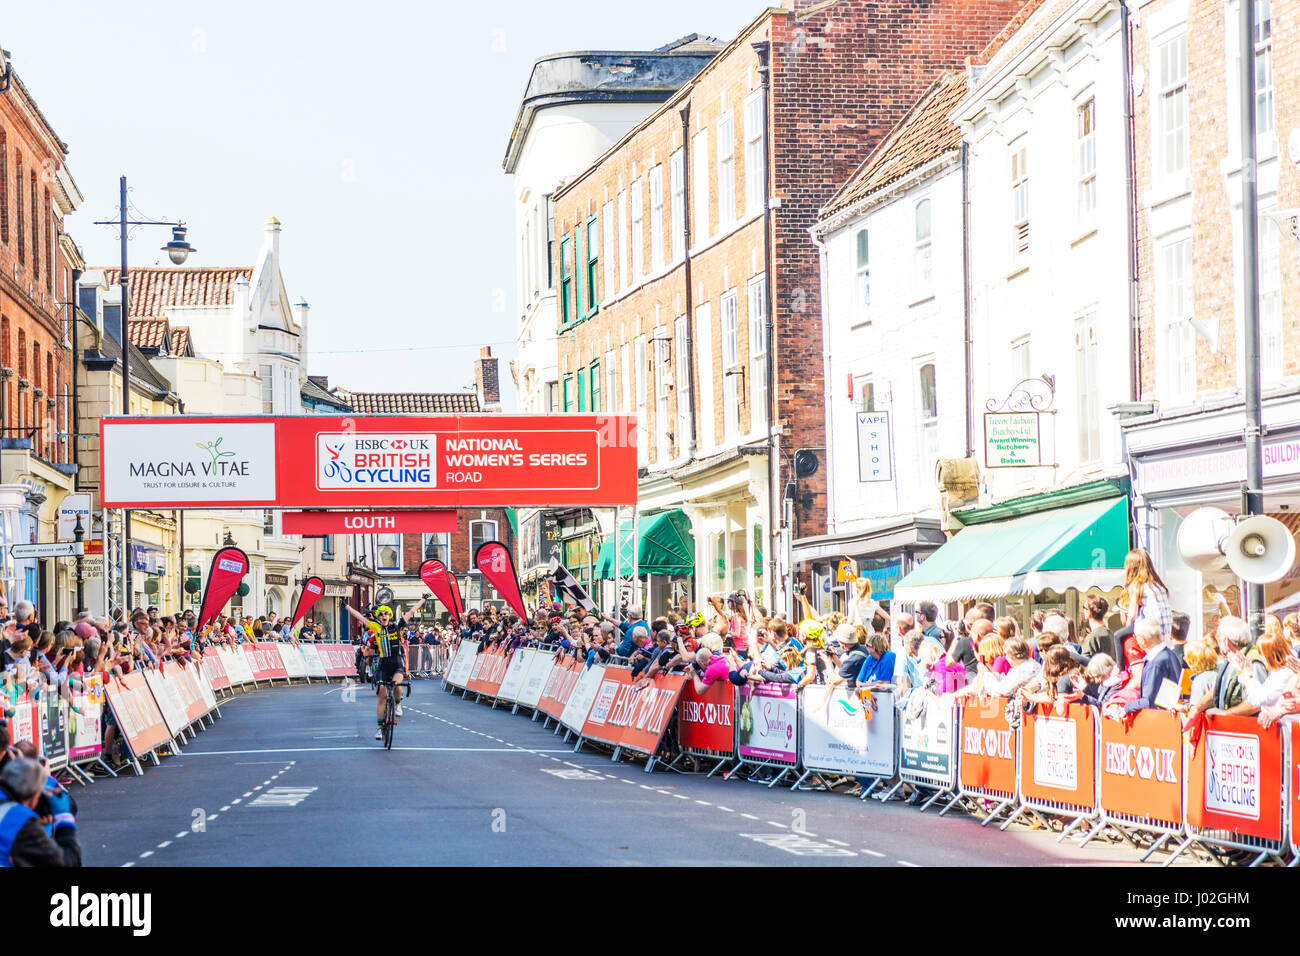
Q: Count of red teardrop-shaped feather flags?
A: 5